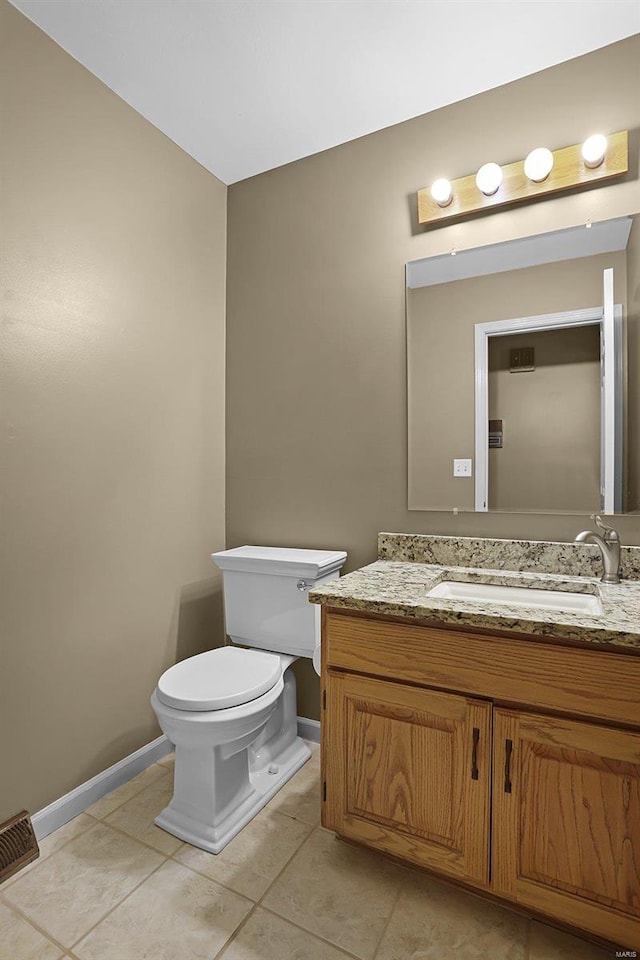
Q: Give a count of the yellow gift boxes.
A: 0